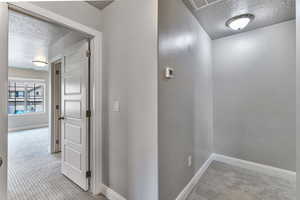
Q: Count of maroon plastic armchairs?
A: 0